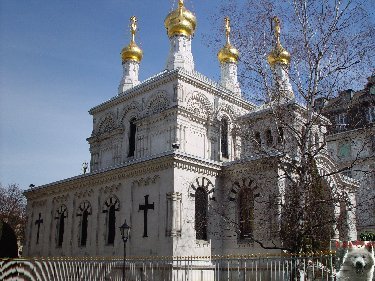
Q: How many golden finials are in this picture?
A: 4